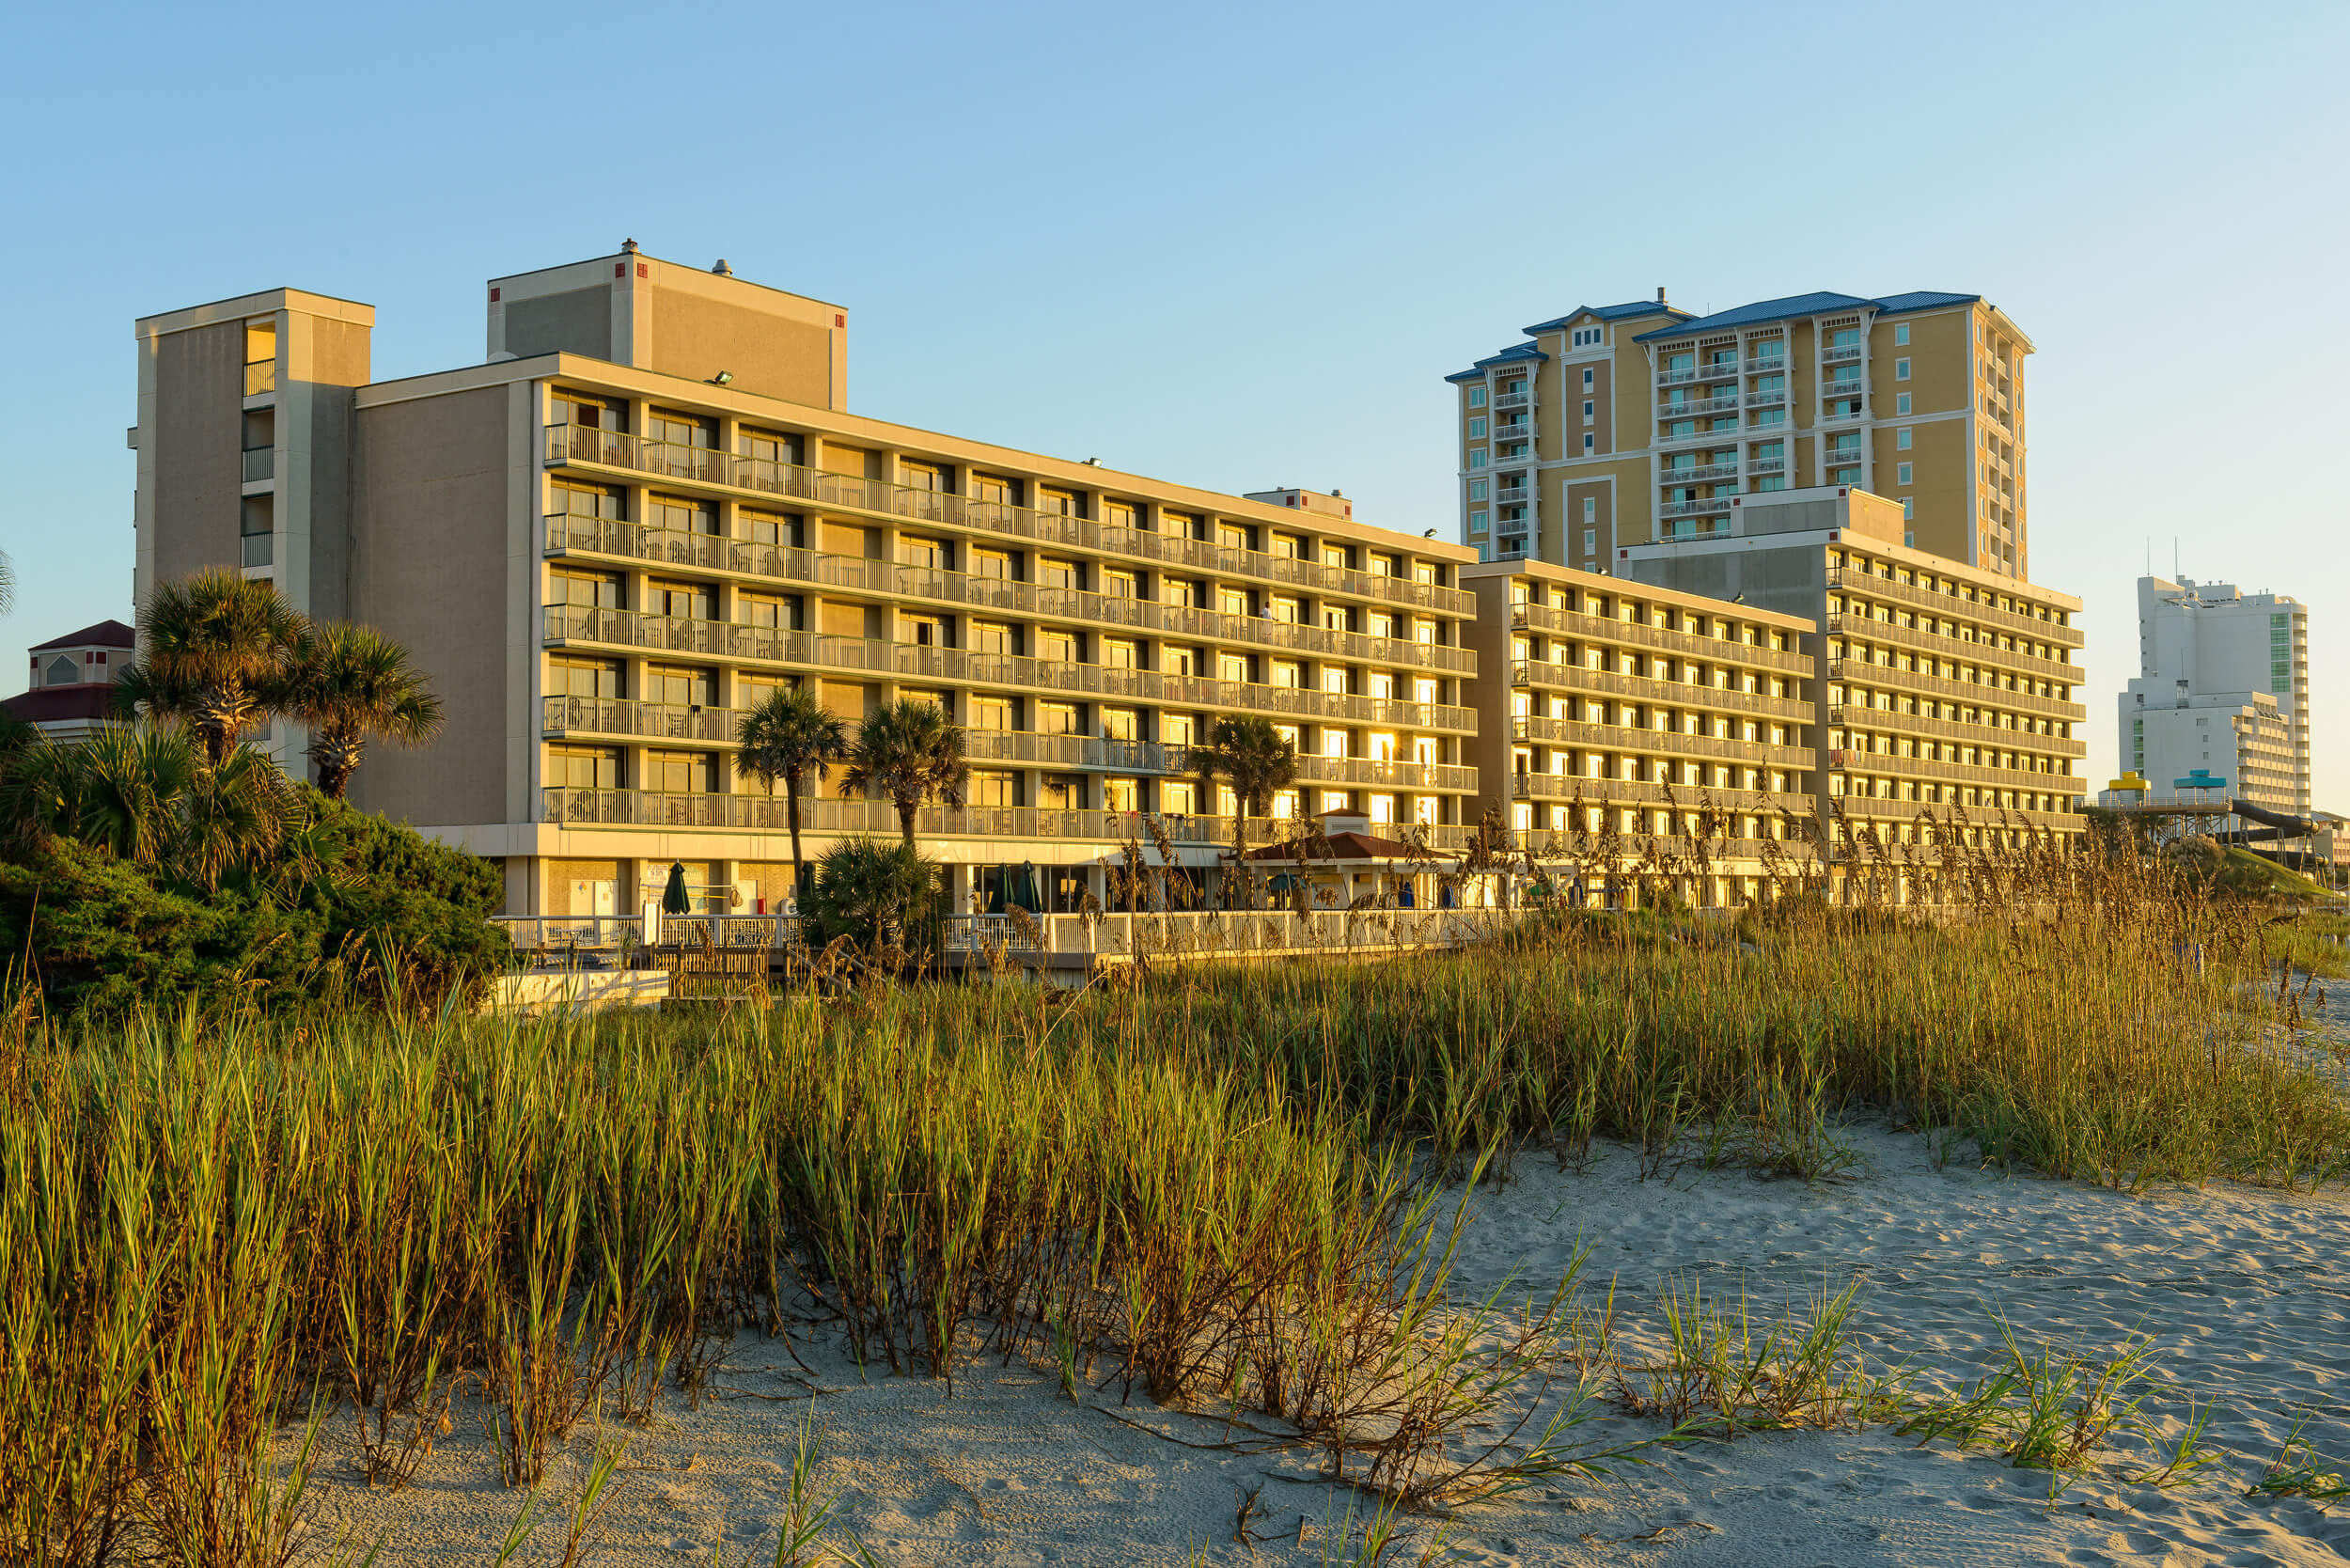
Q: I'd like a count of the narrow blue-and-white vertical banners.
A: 0